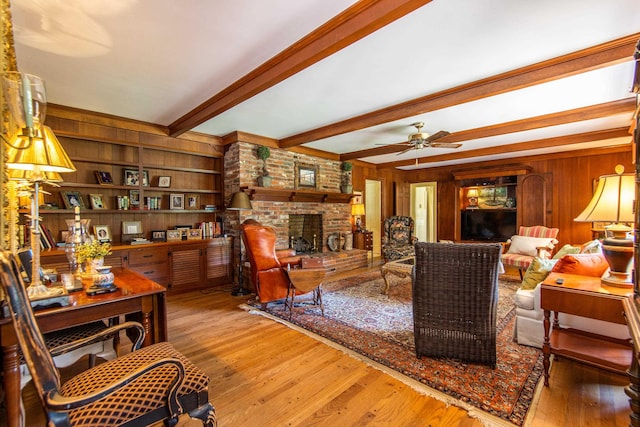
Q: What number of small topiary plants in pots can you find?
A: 2